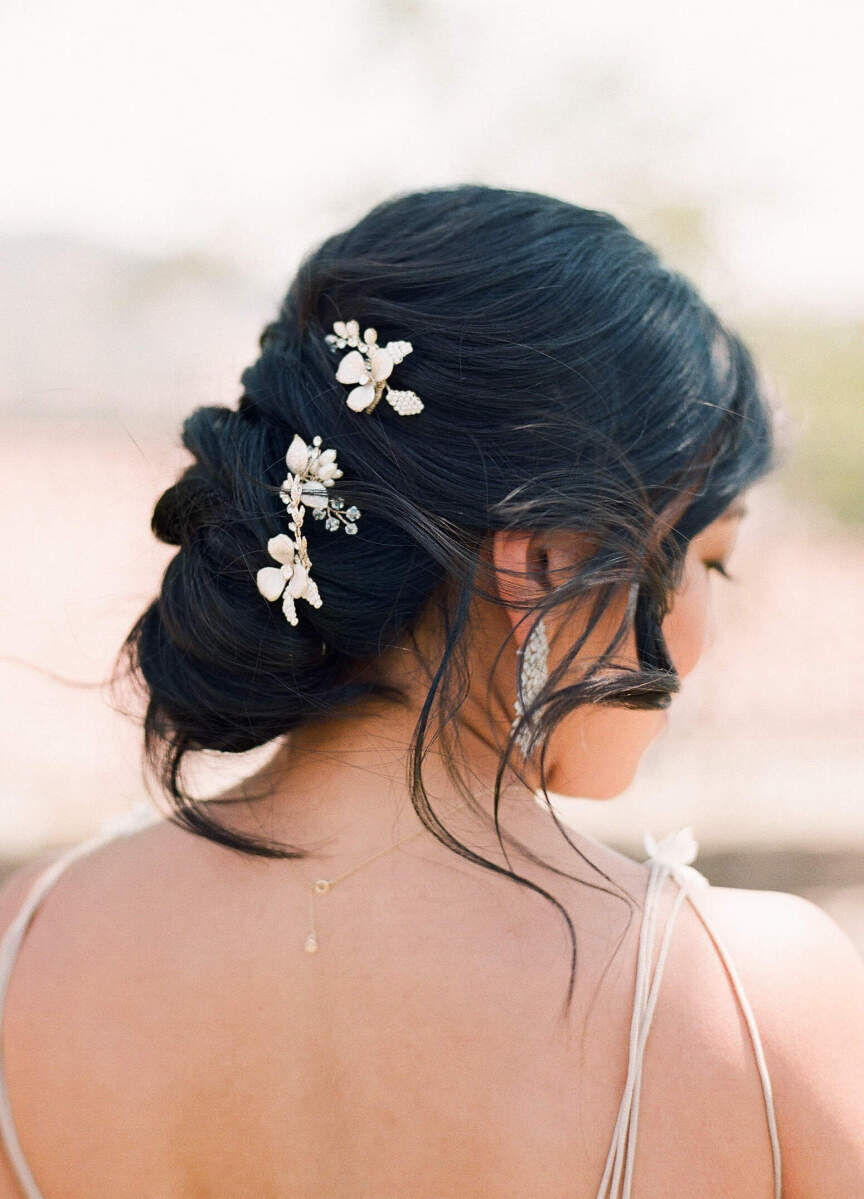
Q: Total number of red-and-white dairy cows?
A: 0